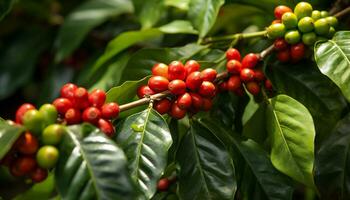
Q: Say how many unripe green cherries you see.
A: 15